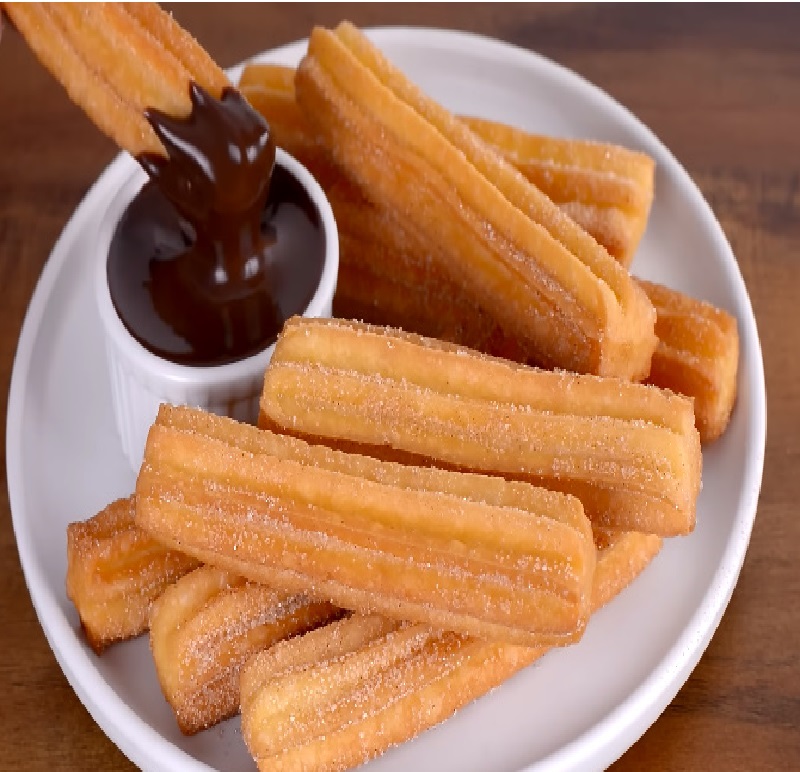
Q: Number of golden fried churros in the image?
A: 9